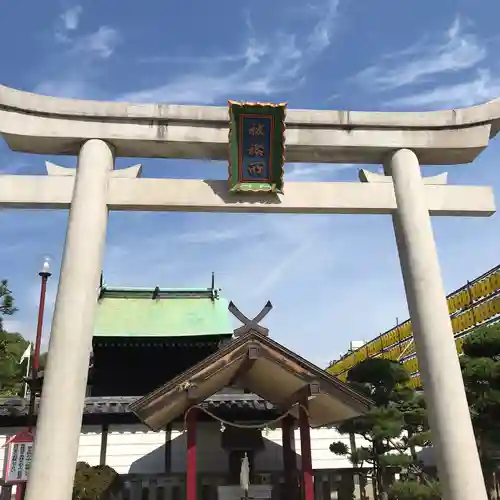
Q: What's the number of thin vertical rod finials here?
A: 2